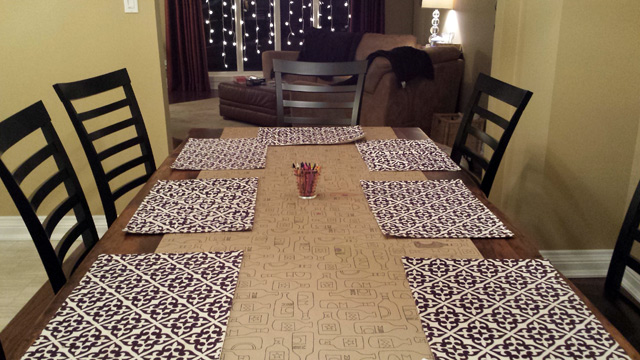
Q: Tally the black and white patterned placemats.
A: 7